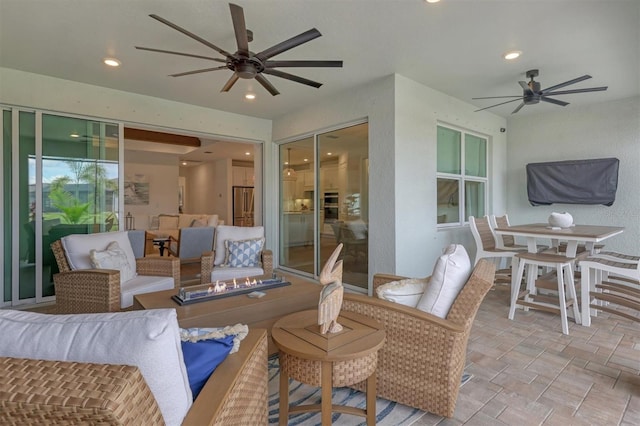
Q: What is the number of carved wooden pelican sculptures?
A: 1